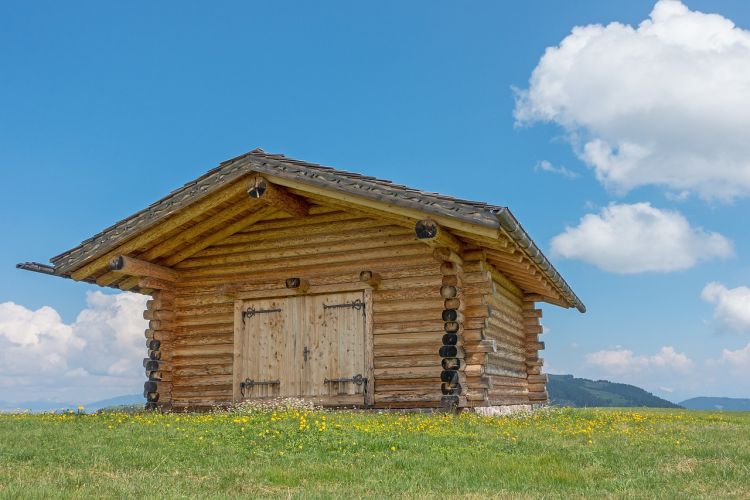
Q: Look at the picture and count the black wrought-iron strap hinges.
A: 4